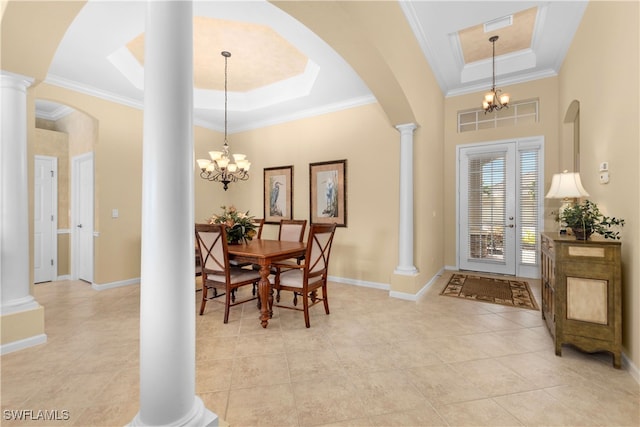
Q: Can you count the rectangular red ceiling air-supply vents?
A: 0